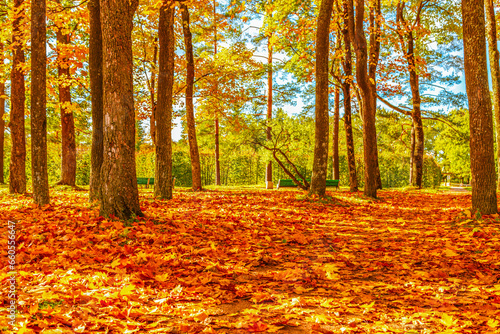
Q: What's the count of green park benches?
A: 2